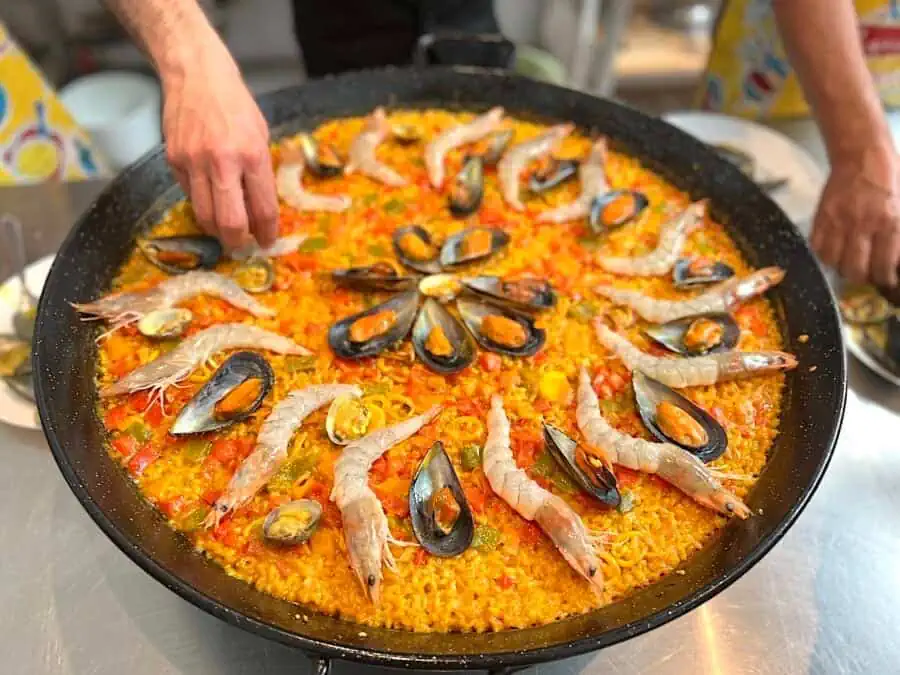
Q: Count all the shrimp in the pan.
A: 15